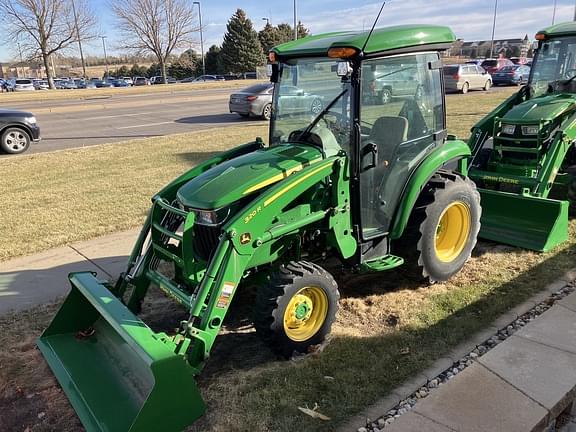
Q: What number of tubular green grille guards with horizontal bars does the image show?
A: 2